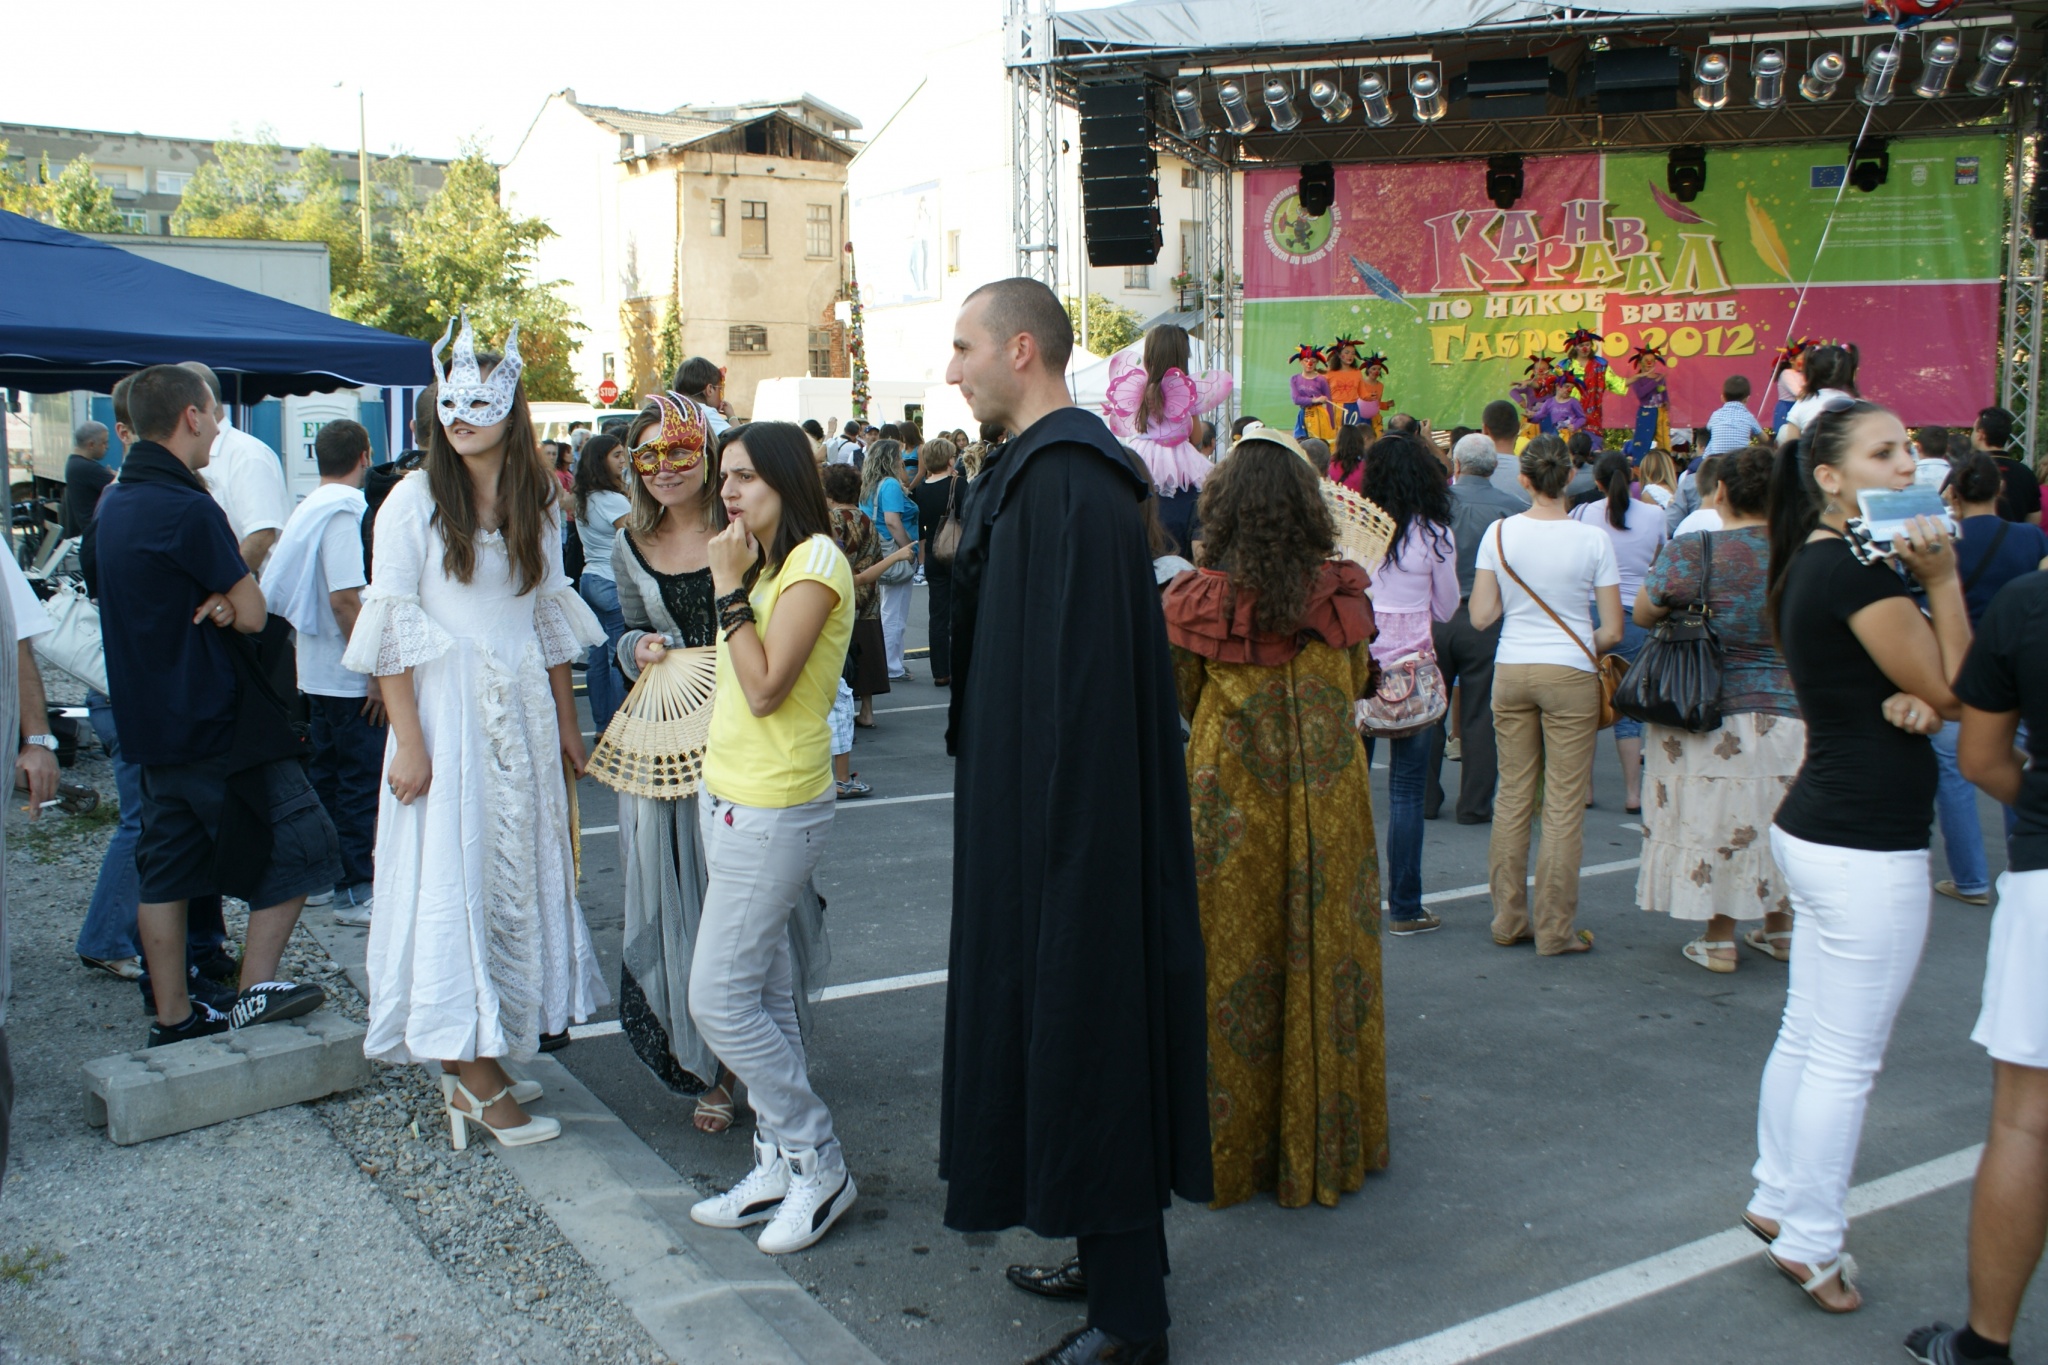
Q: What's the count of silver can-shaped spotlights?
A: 12